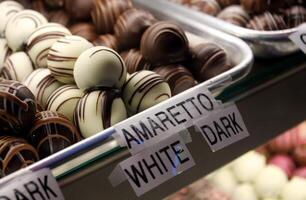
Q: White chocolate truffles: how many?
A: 11